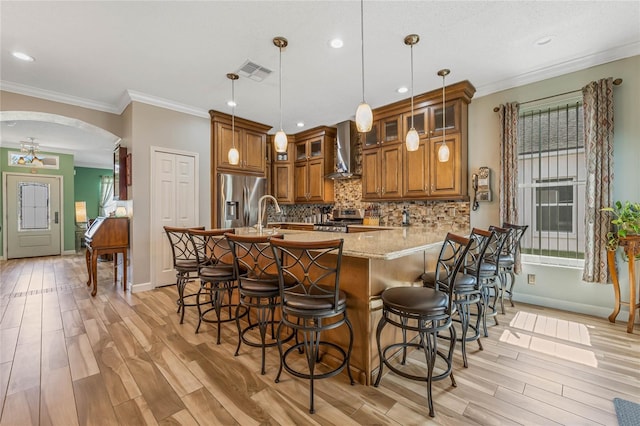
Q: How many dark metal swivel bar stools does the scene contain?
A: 8